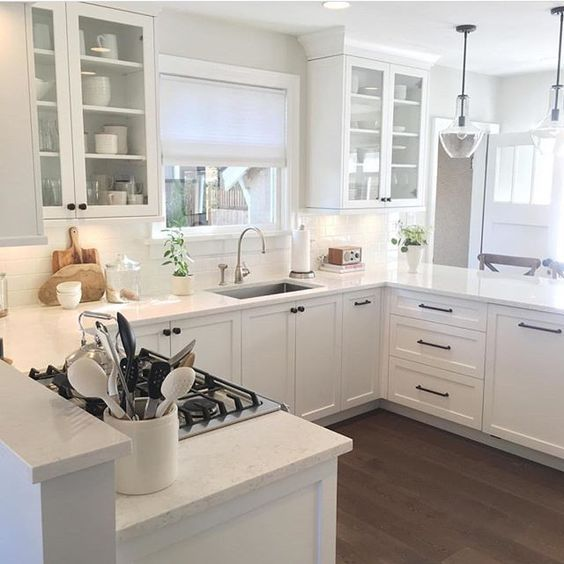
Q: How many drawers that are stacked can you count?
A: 3